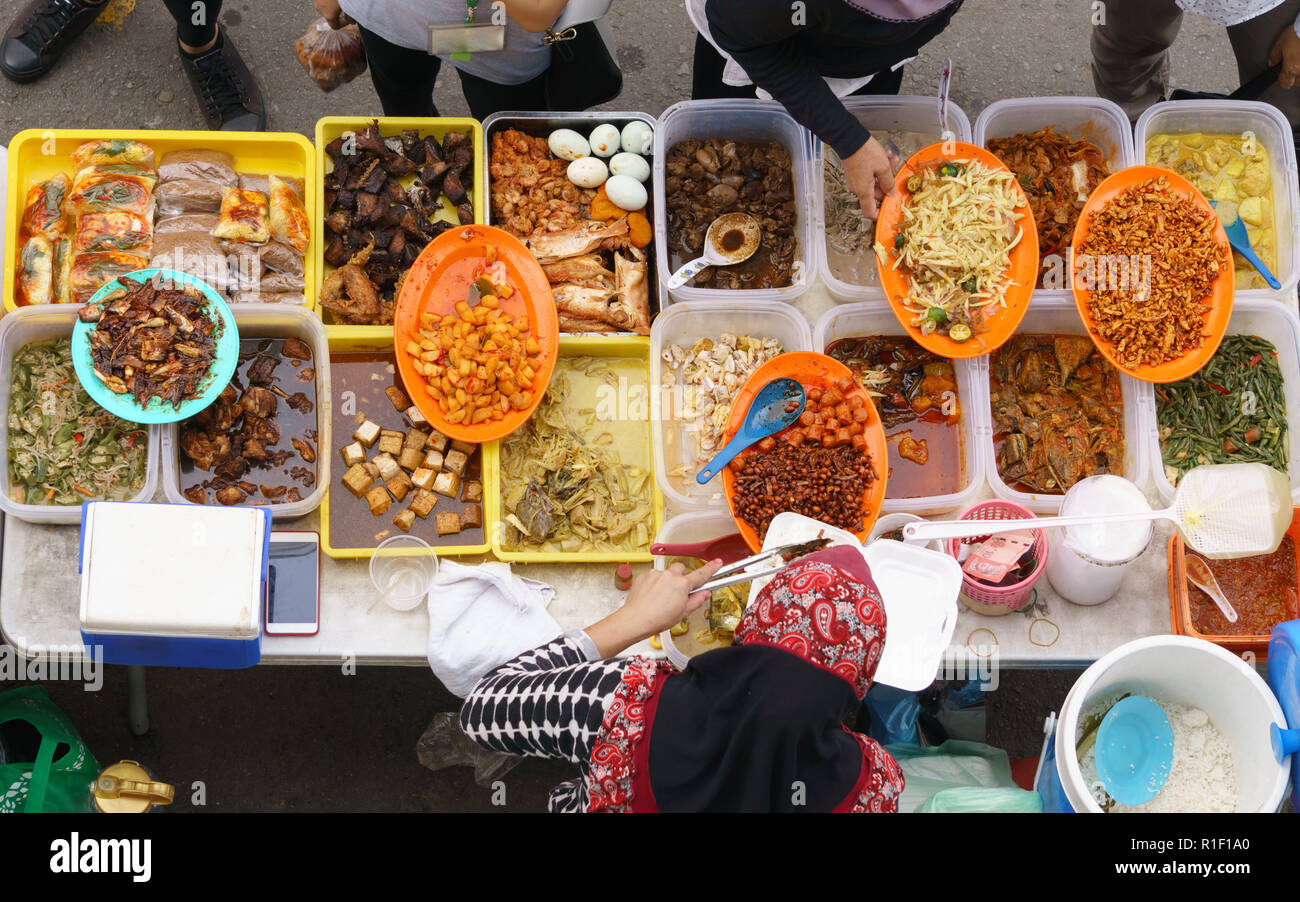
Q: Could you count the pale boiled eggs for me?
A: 6